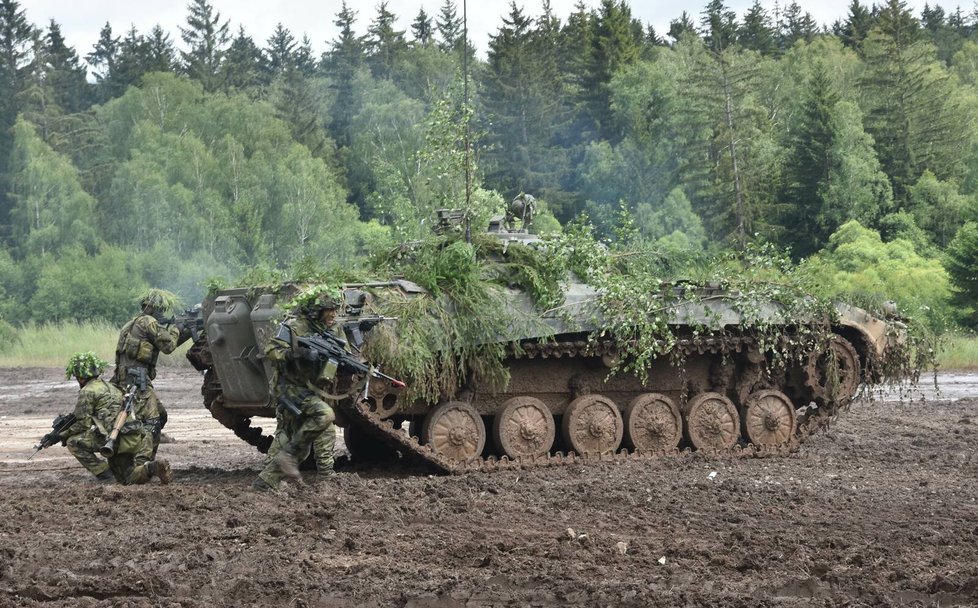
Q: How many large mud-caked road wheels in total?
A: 6